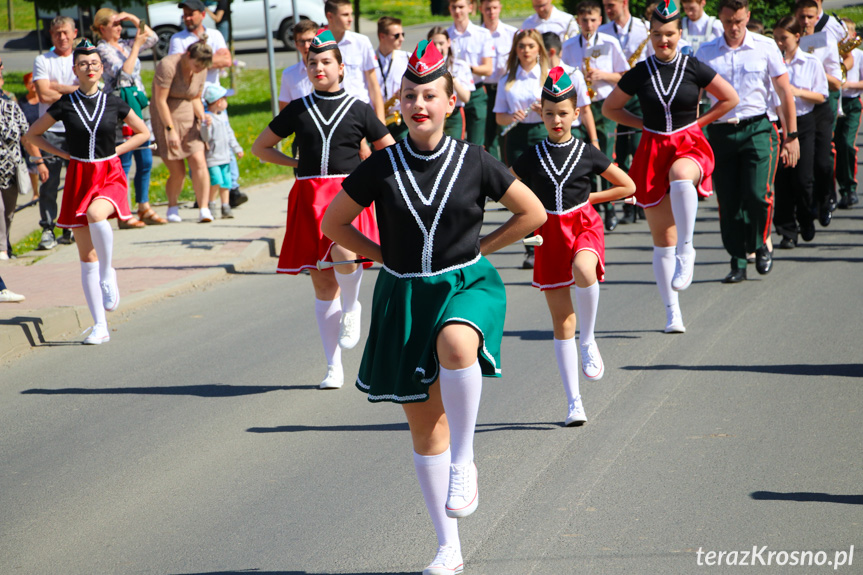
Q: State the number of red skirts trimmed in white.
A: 4